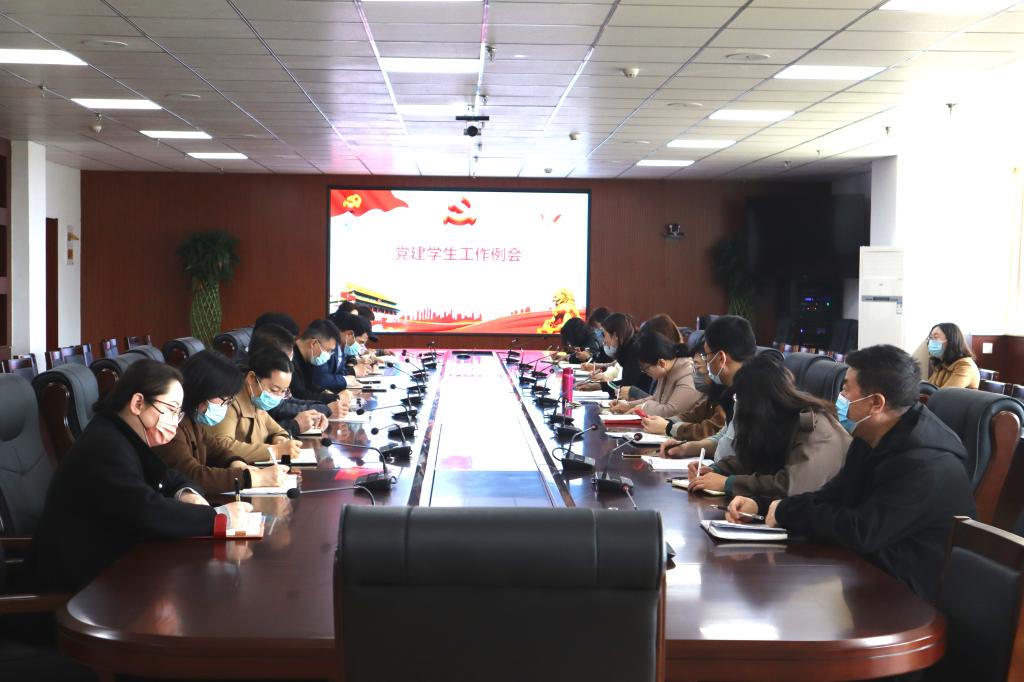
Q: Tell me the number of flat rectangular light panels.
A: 11